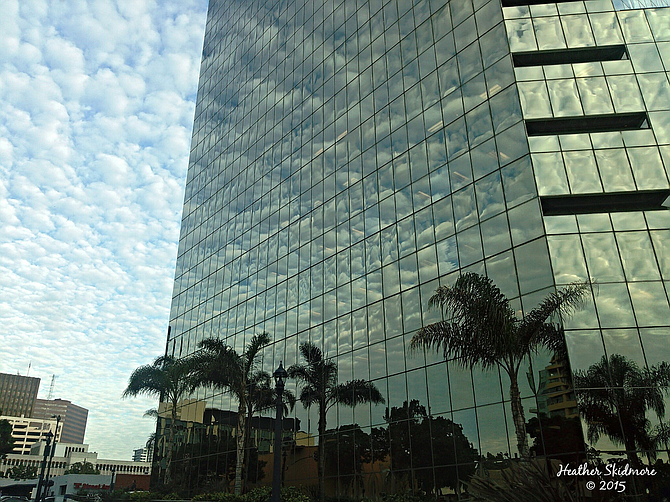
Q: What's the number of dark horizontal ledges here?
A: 4